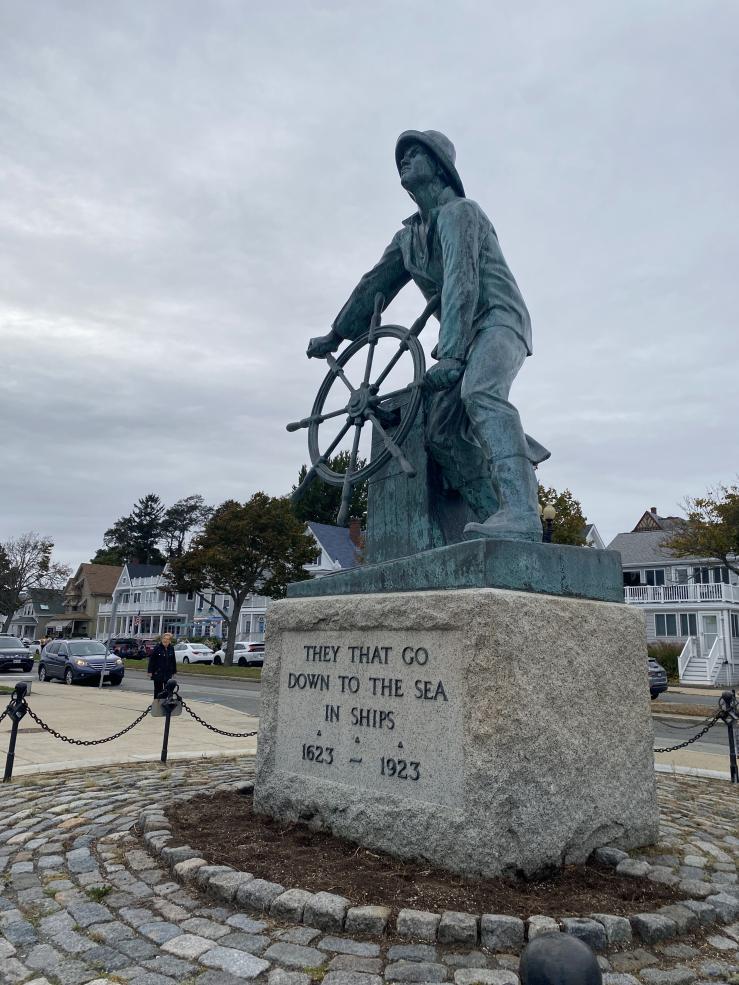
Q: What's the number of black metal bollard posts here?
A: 4